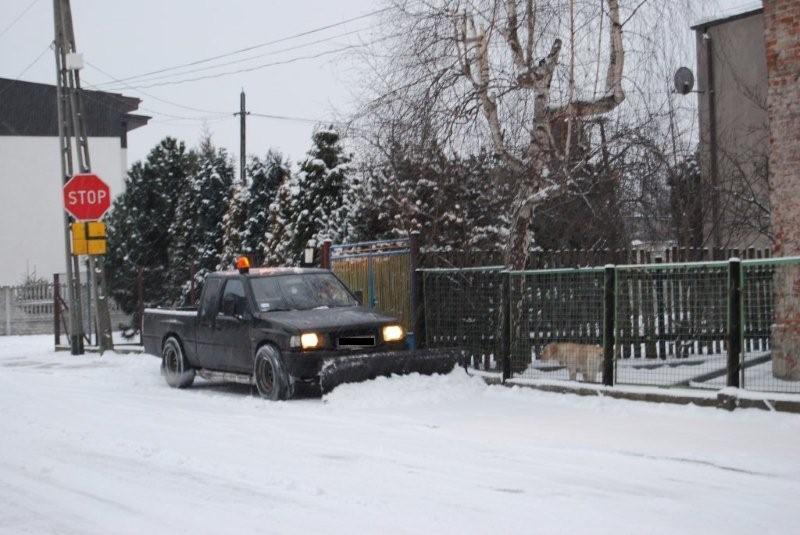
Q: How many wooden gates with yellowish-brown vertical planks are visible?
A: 1